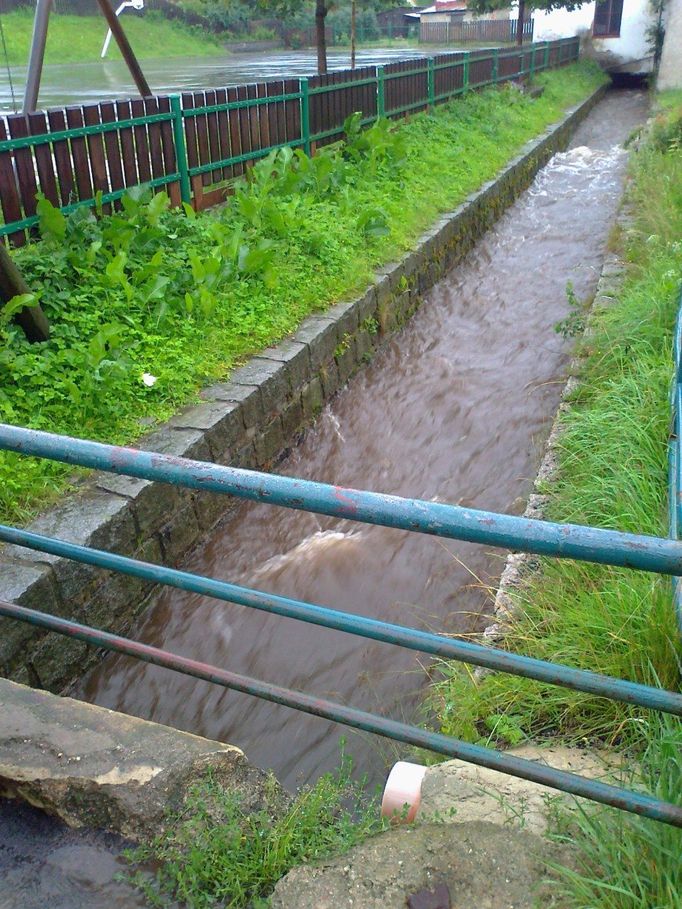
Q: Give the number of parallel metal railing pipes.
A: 3